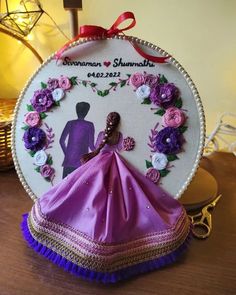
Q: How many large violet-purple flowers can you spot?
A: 4